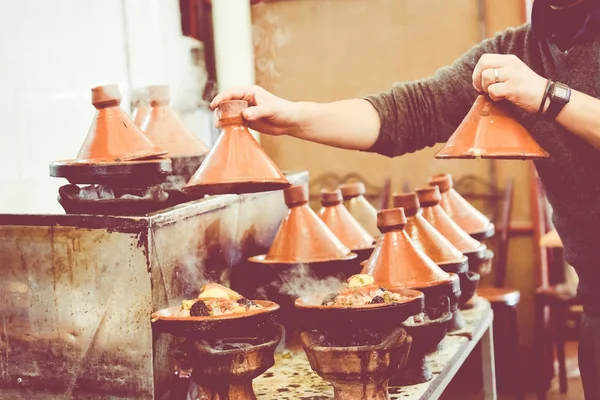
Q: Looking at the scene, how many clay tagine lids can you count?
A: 12